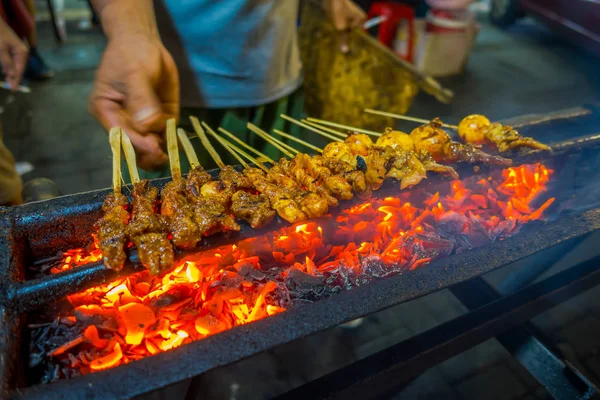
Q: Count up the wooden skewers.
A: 15